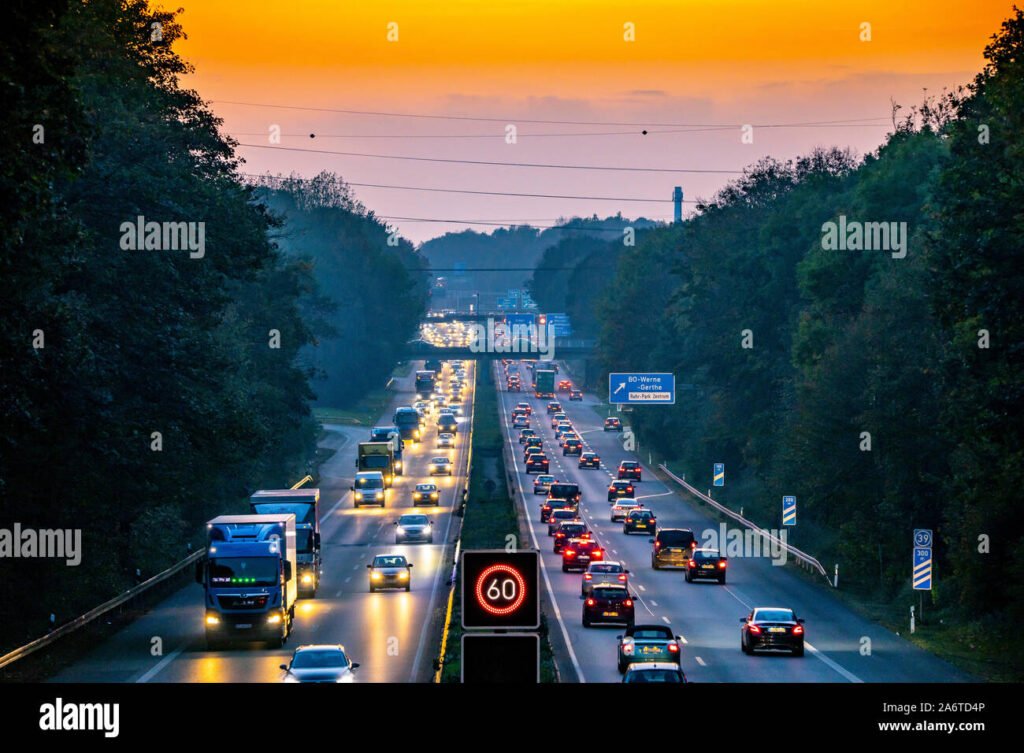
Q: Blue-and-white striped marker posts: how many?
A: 3